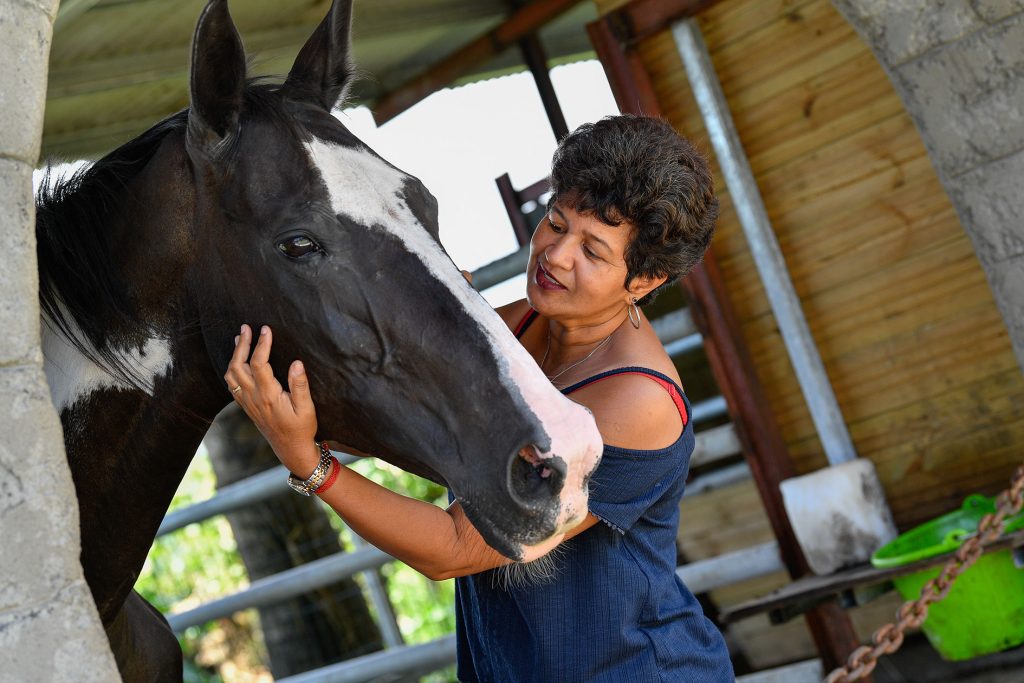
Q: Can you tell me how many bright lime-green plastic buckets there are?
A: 1